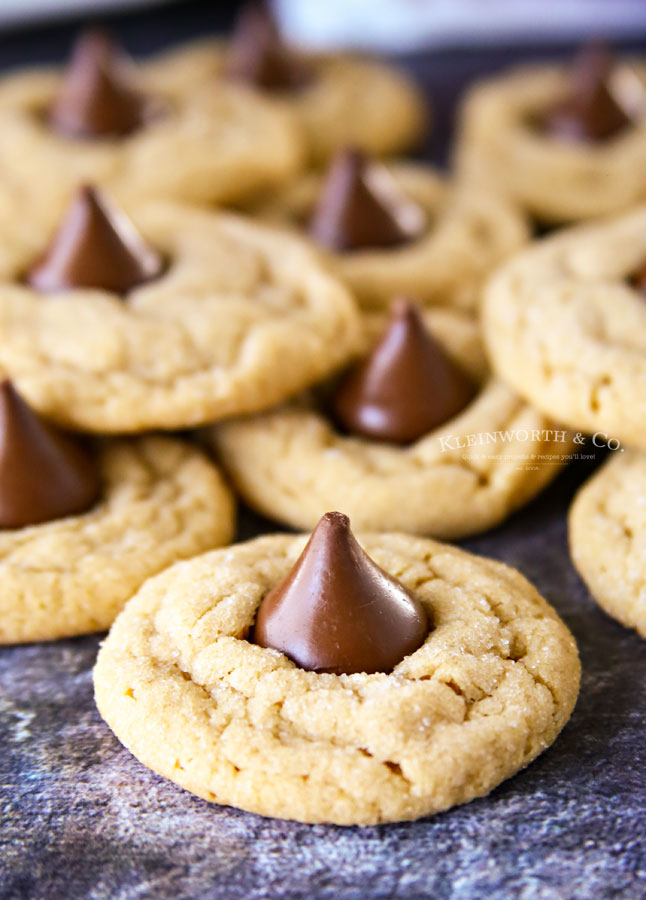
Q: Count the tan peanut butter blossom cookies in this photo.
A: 10